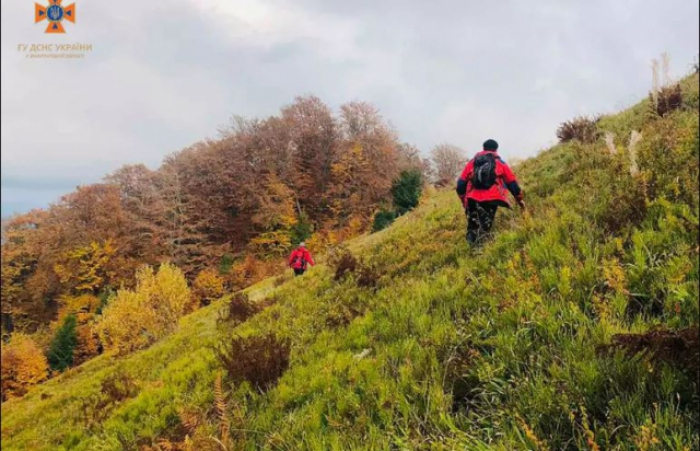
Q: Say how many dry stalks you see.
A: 4